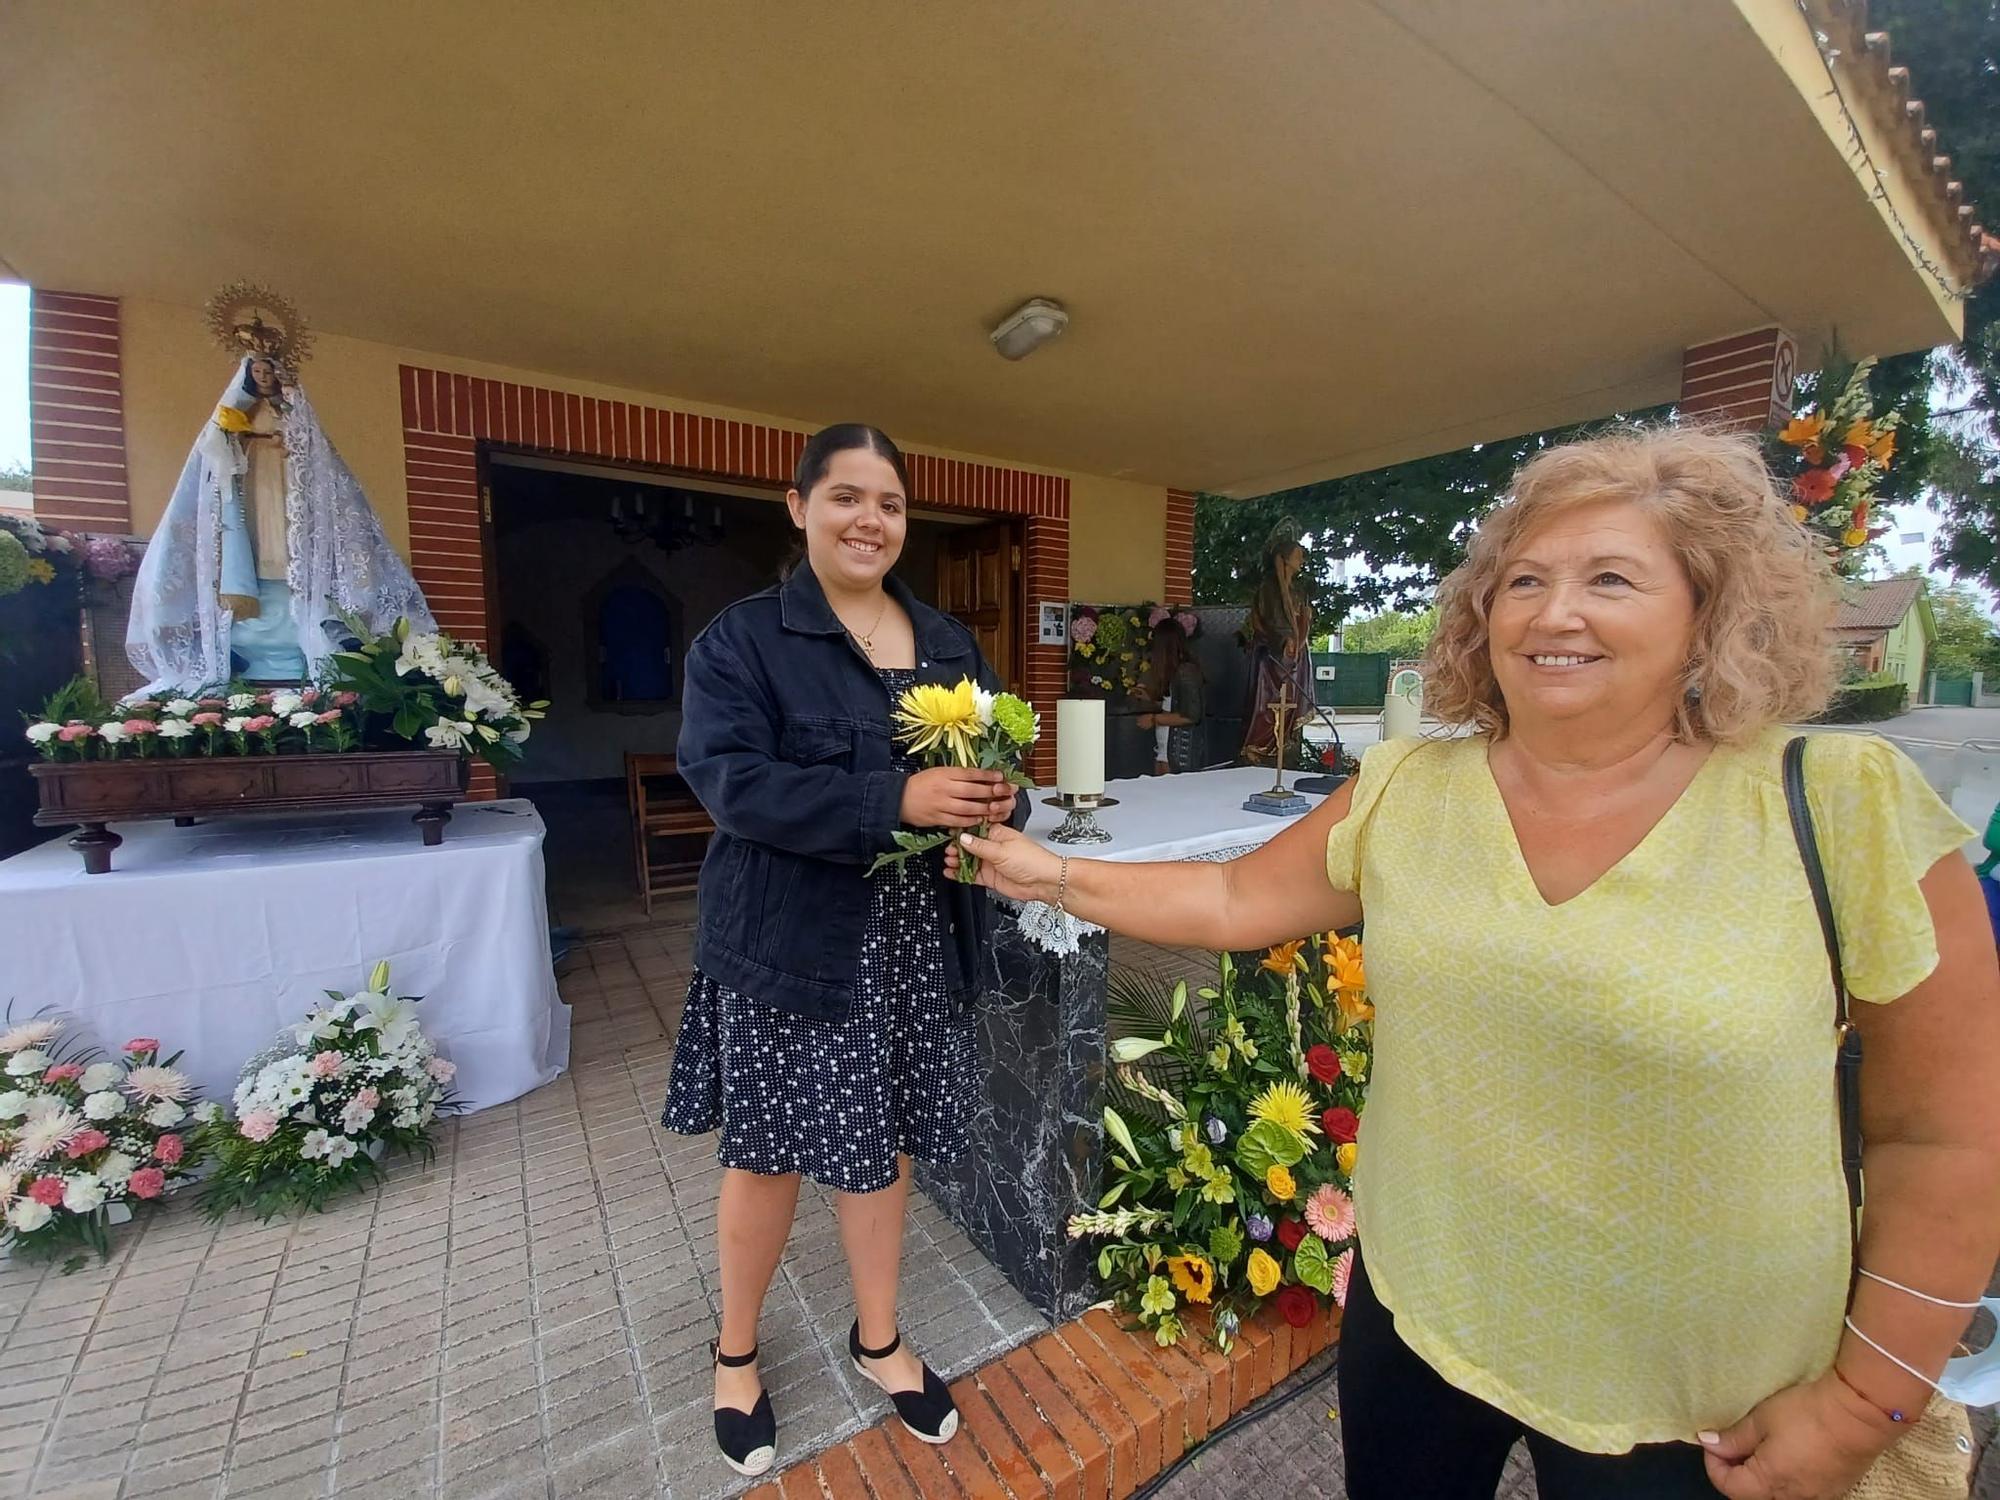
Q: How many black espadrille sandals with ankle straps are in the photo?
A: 2